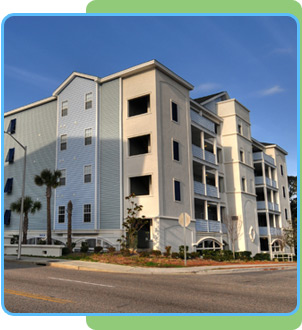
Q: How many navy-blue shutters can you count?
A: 4